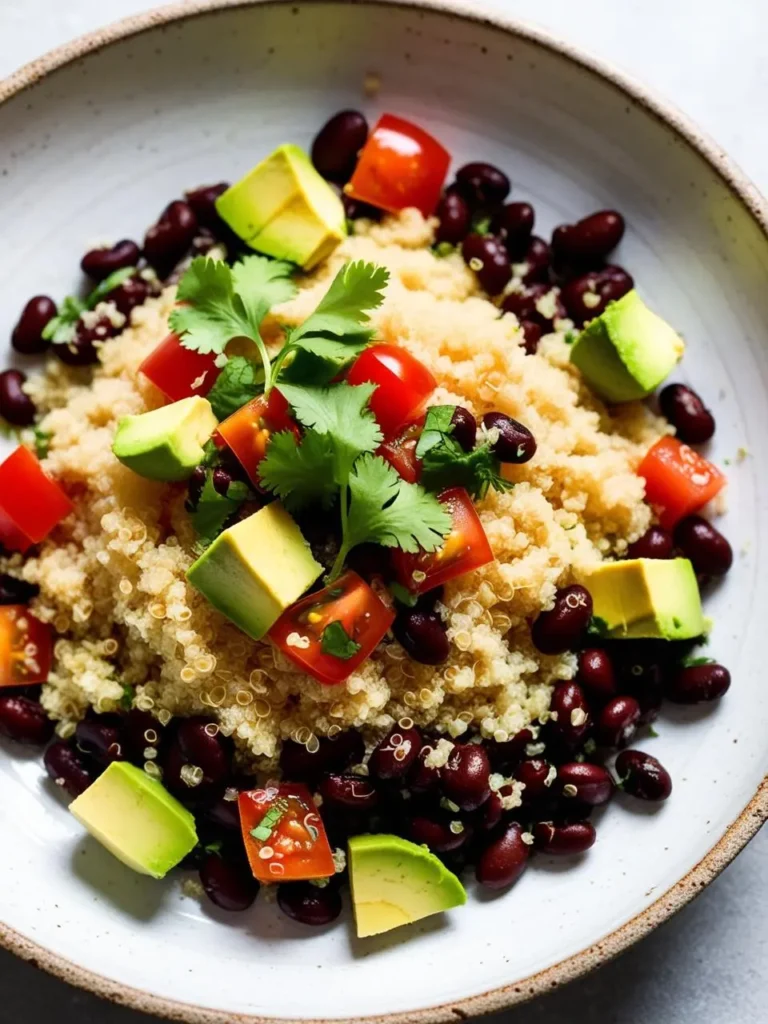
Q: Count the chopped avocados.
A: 7